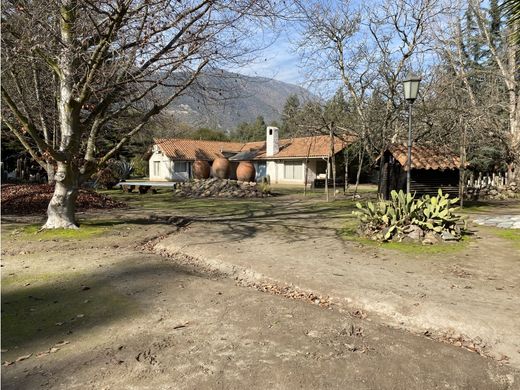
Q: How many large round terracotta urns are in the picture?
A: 3